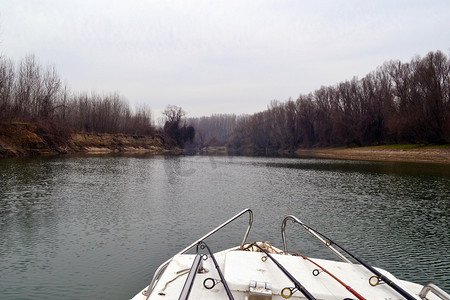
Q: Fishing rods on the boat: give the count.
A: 4